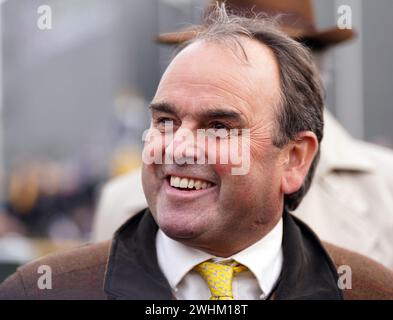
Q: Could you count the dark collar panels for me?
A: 2